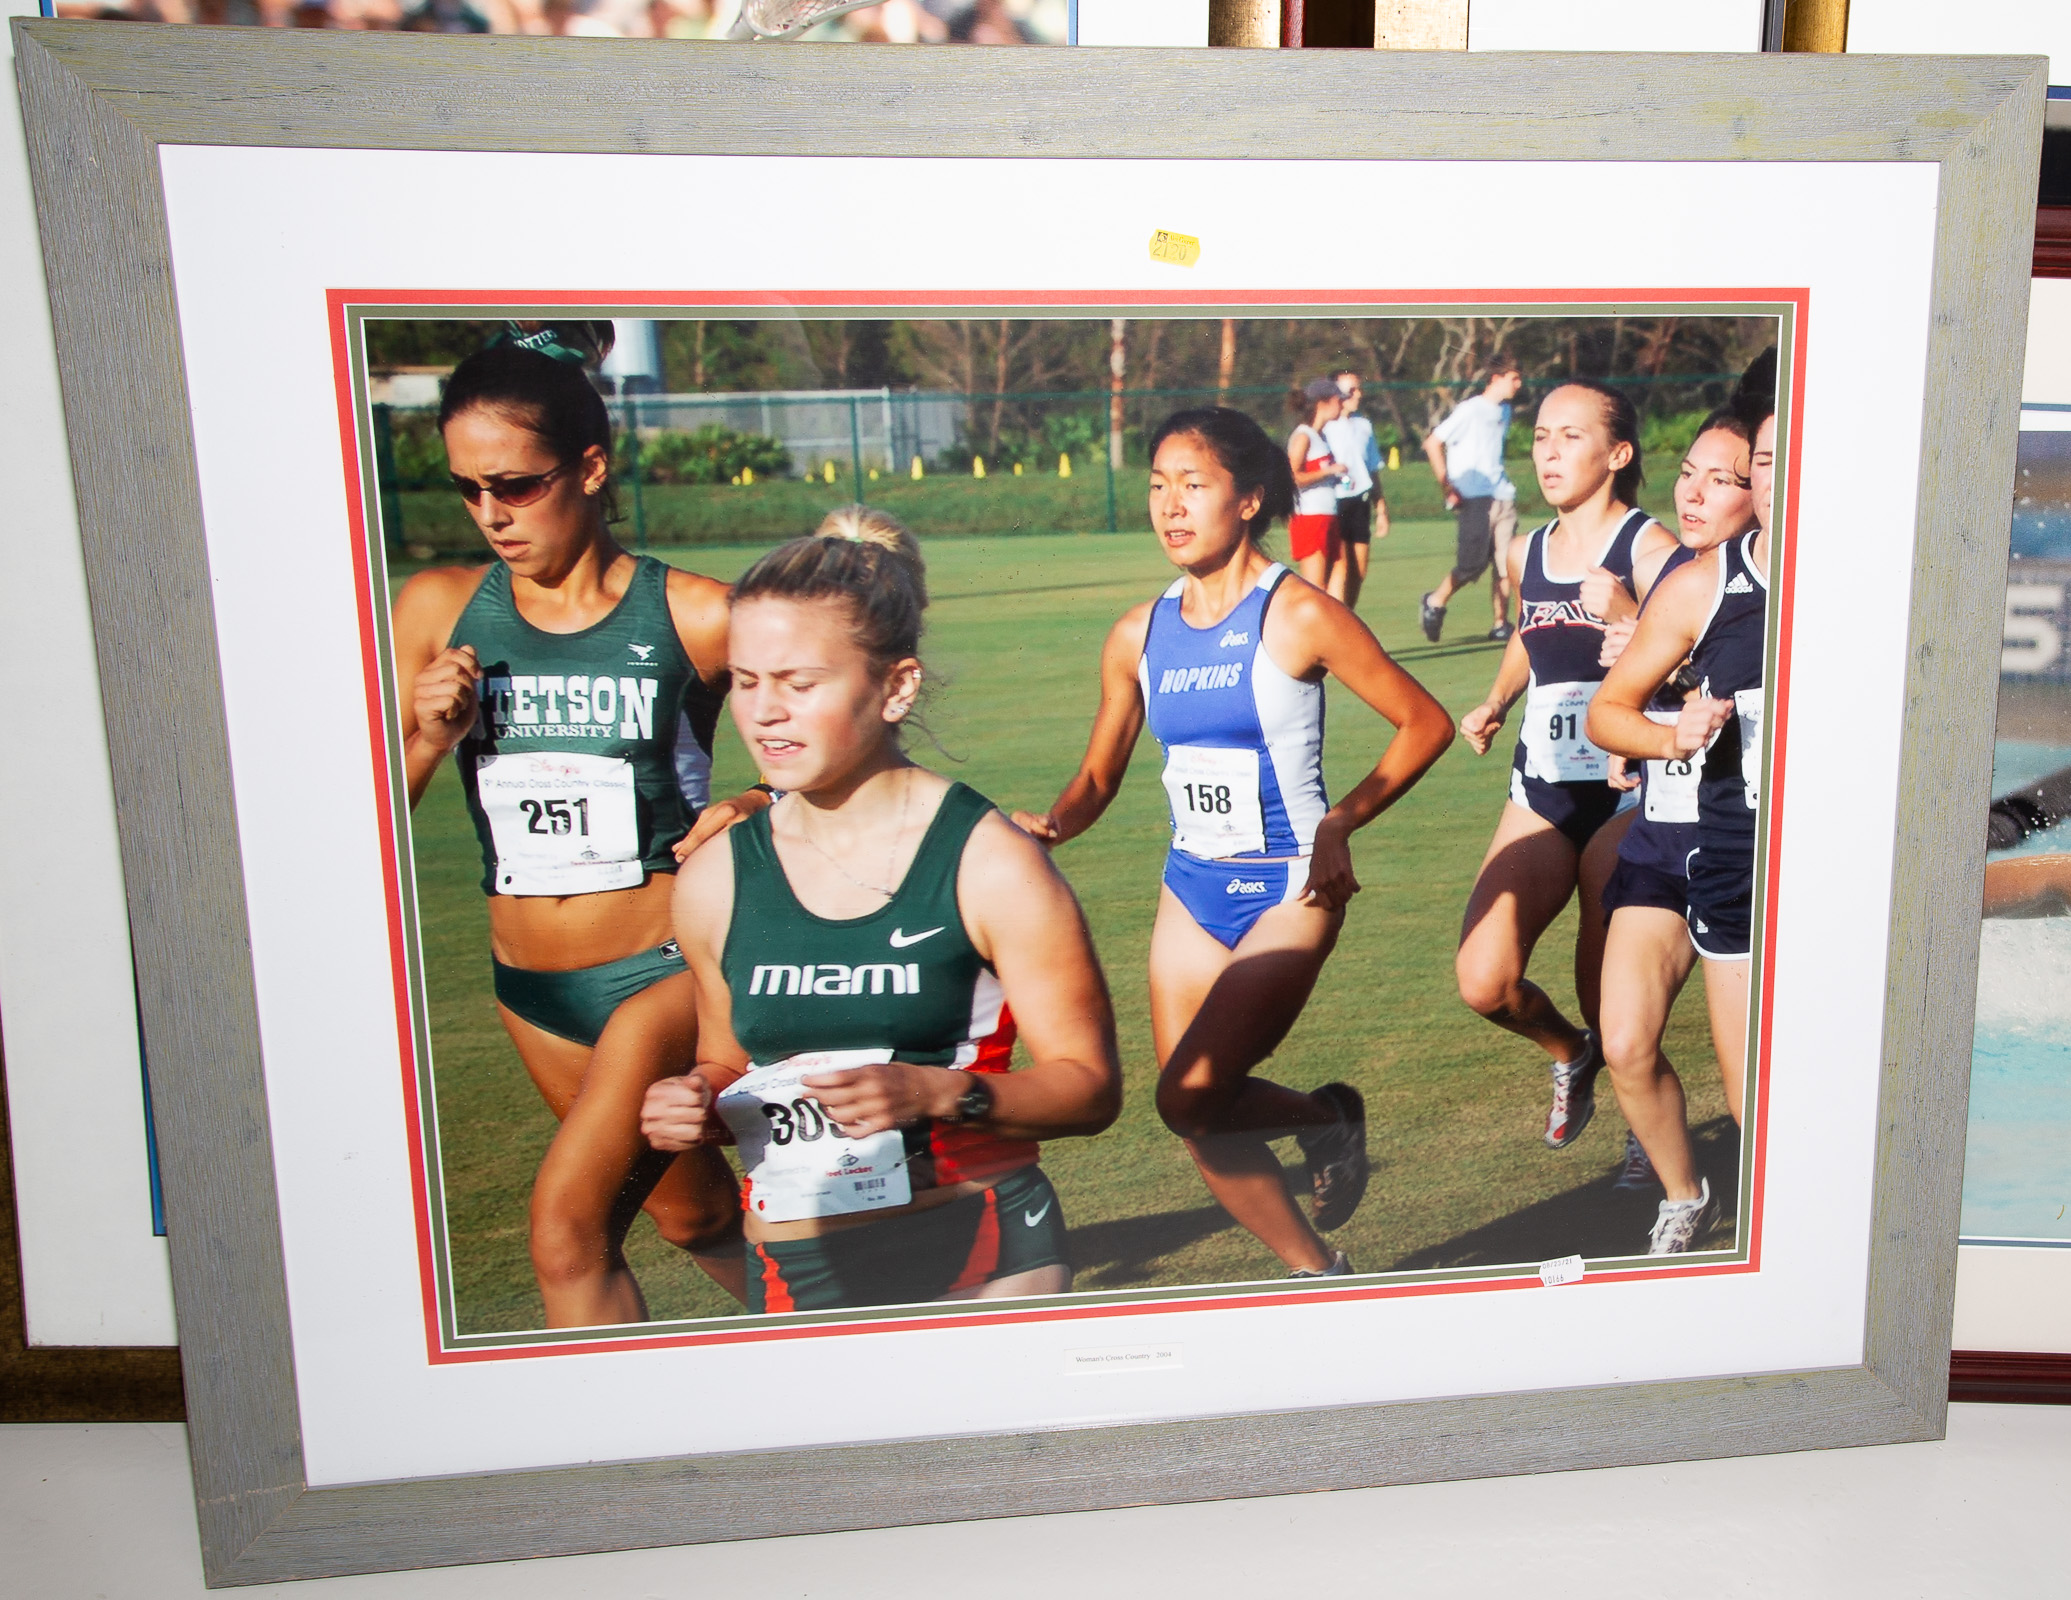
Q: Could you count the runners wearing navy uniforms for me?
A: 3